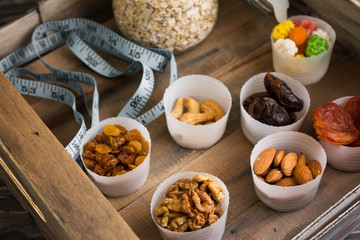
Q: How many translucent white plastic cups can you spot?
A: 7